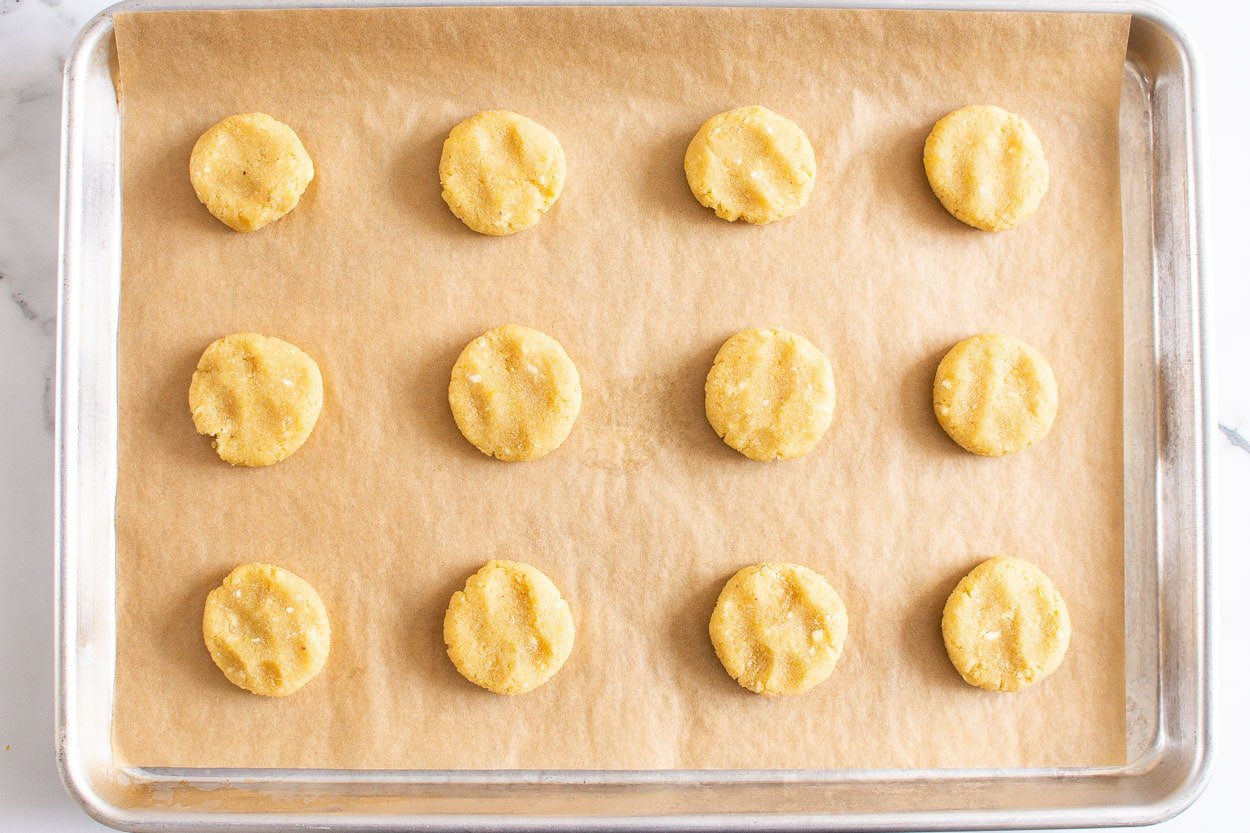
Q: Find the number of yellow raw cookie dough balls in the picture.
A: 12